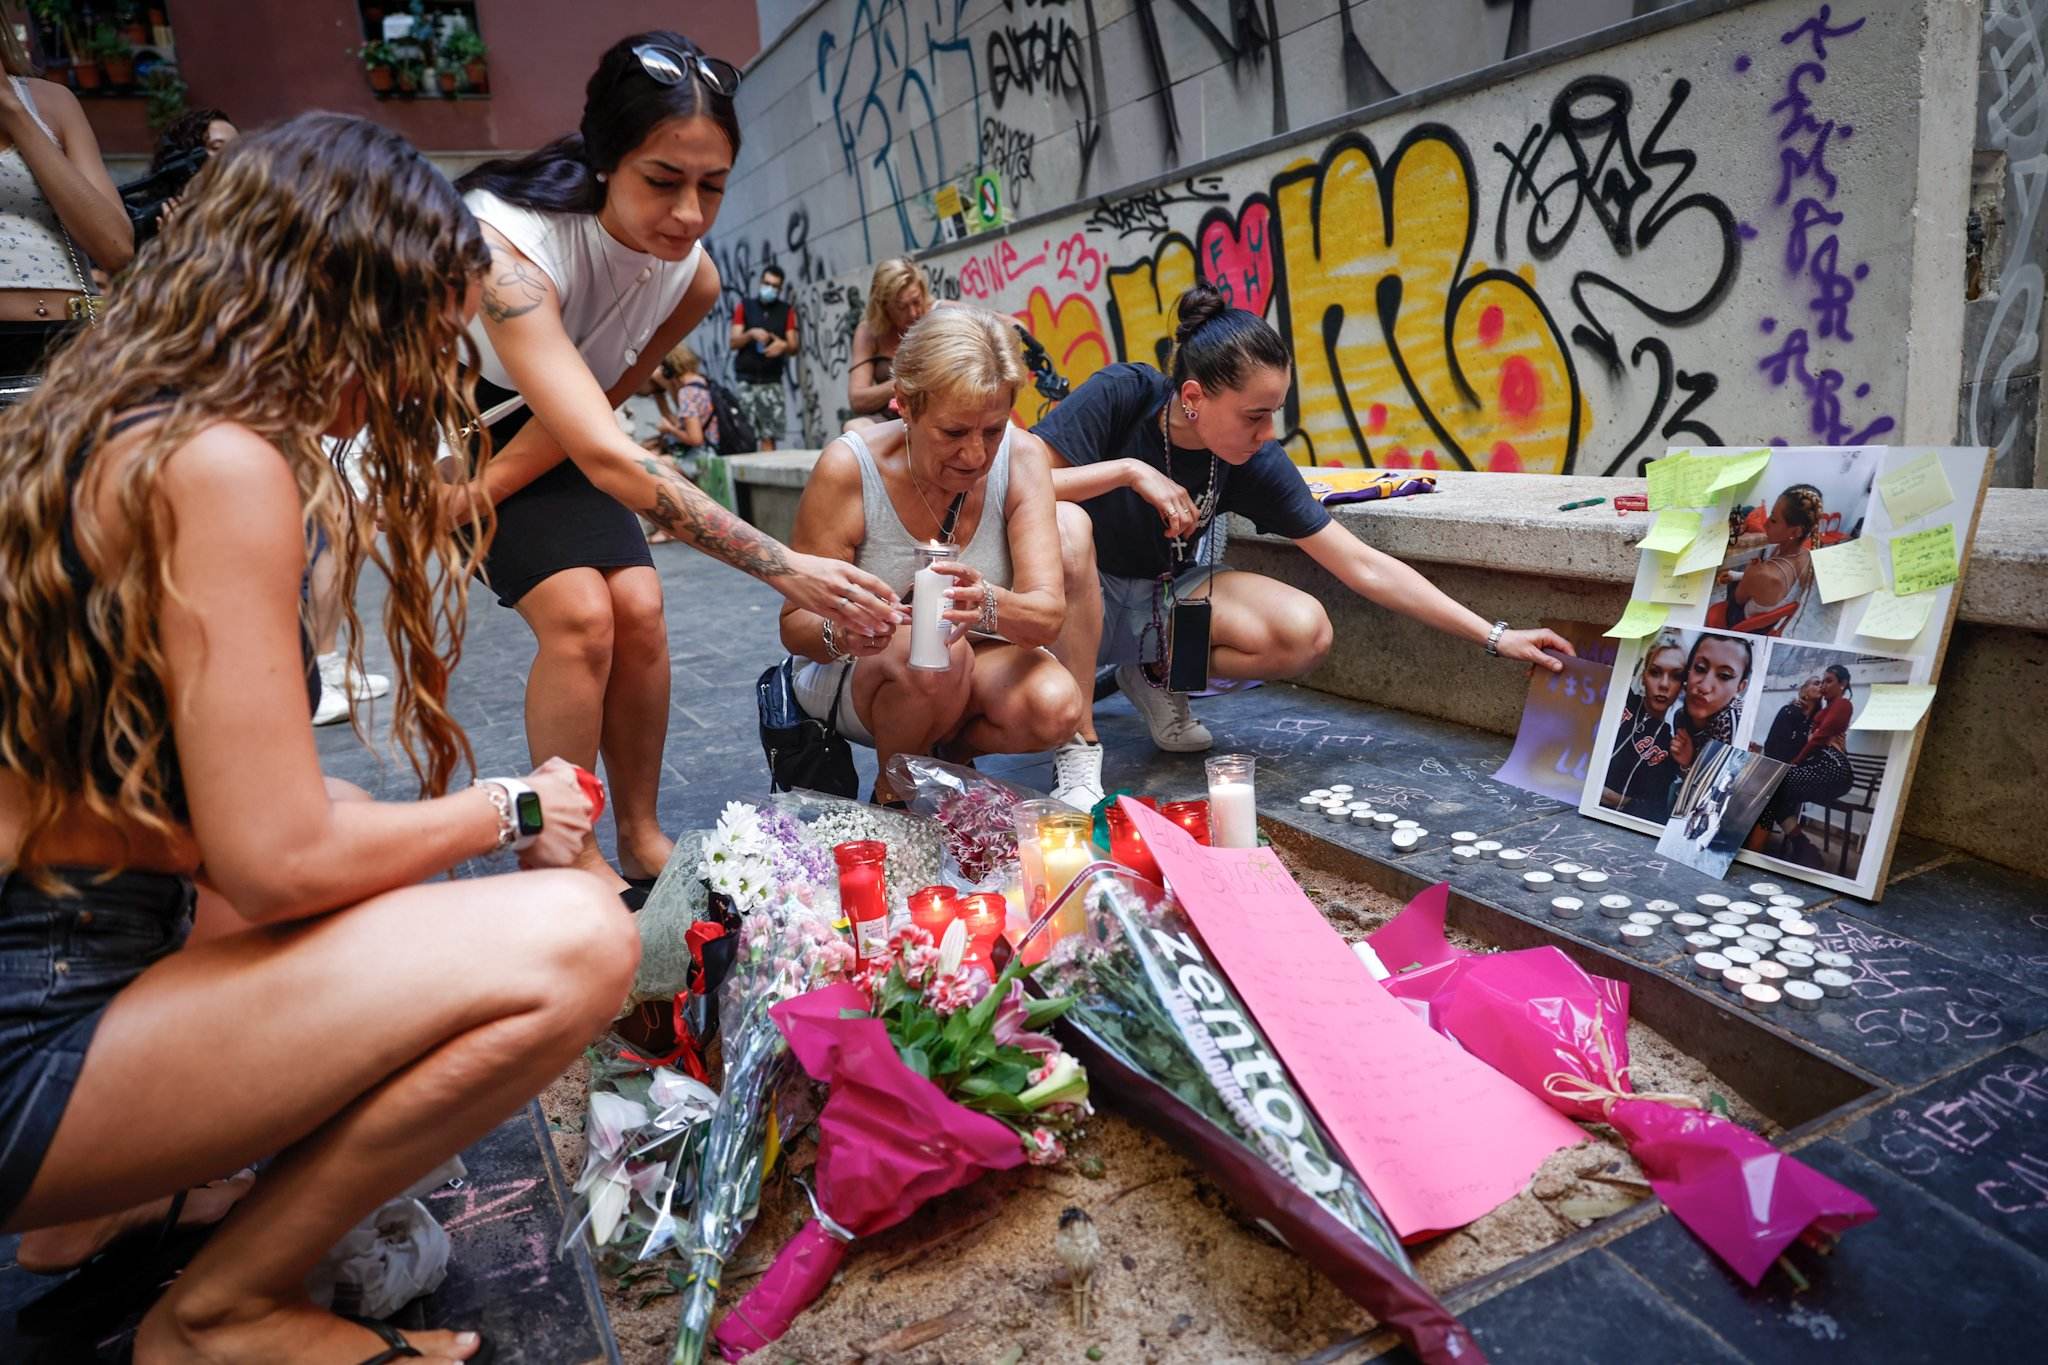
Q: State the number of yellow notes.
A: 12